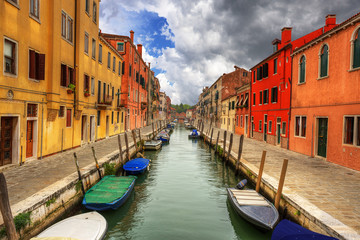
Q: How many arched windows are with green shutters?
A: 3